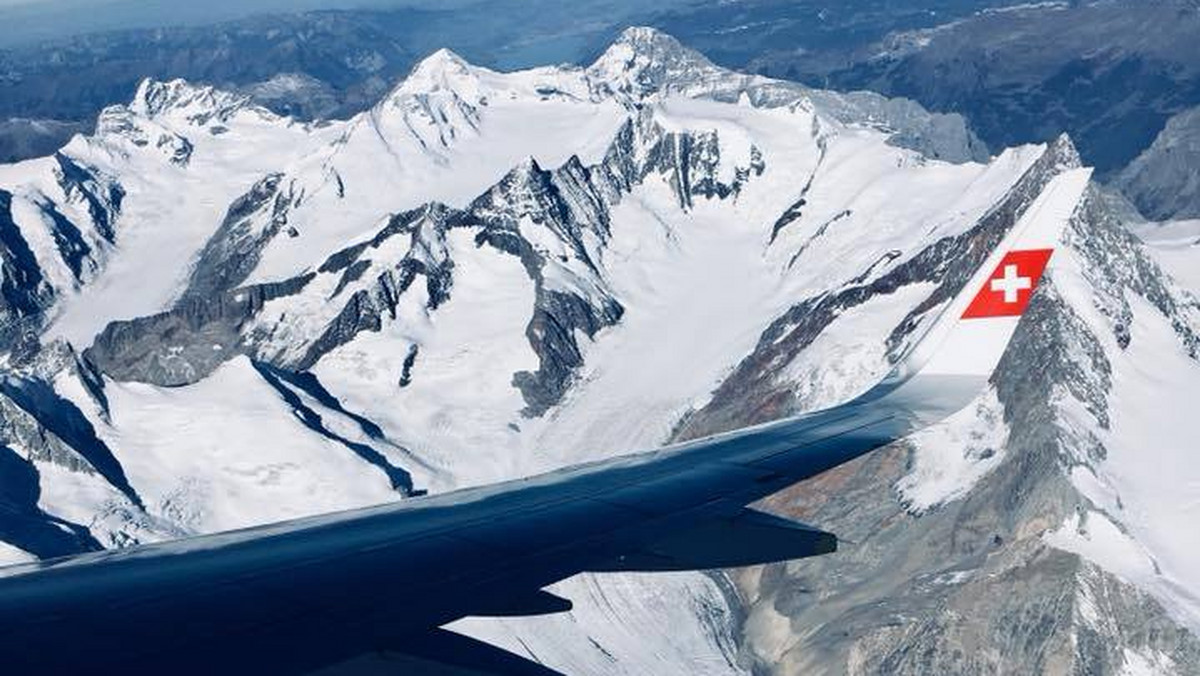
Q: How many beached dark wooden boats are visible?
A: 0